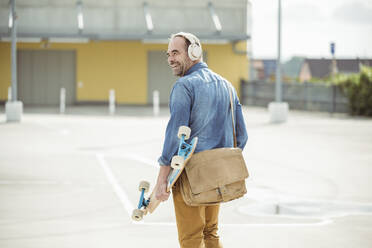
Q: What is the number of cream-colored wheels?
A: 4